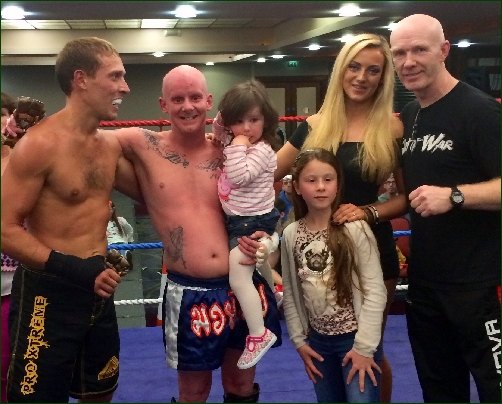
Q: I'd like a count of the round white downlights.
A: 11